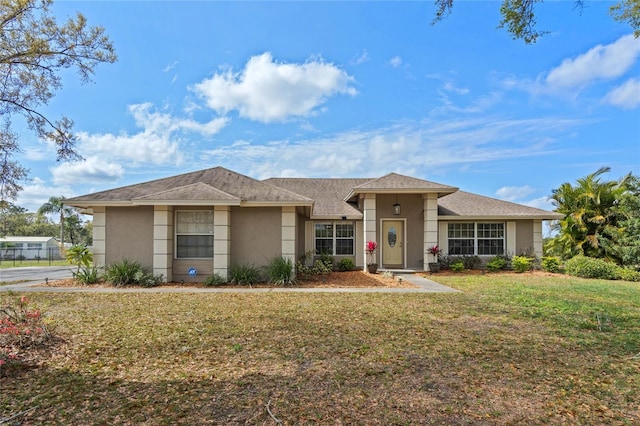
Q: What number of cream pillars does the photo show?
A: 7